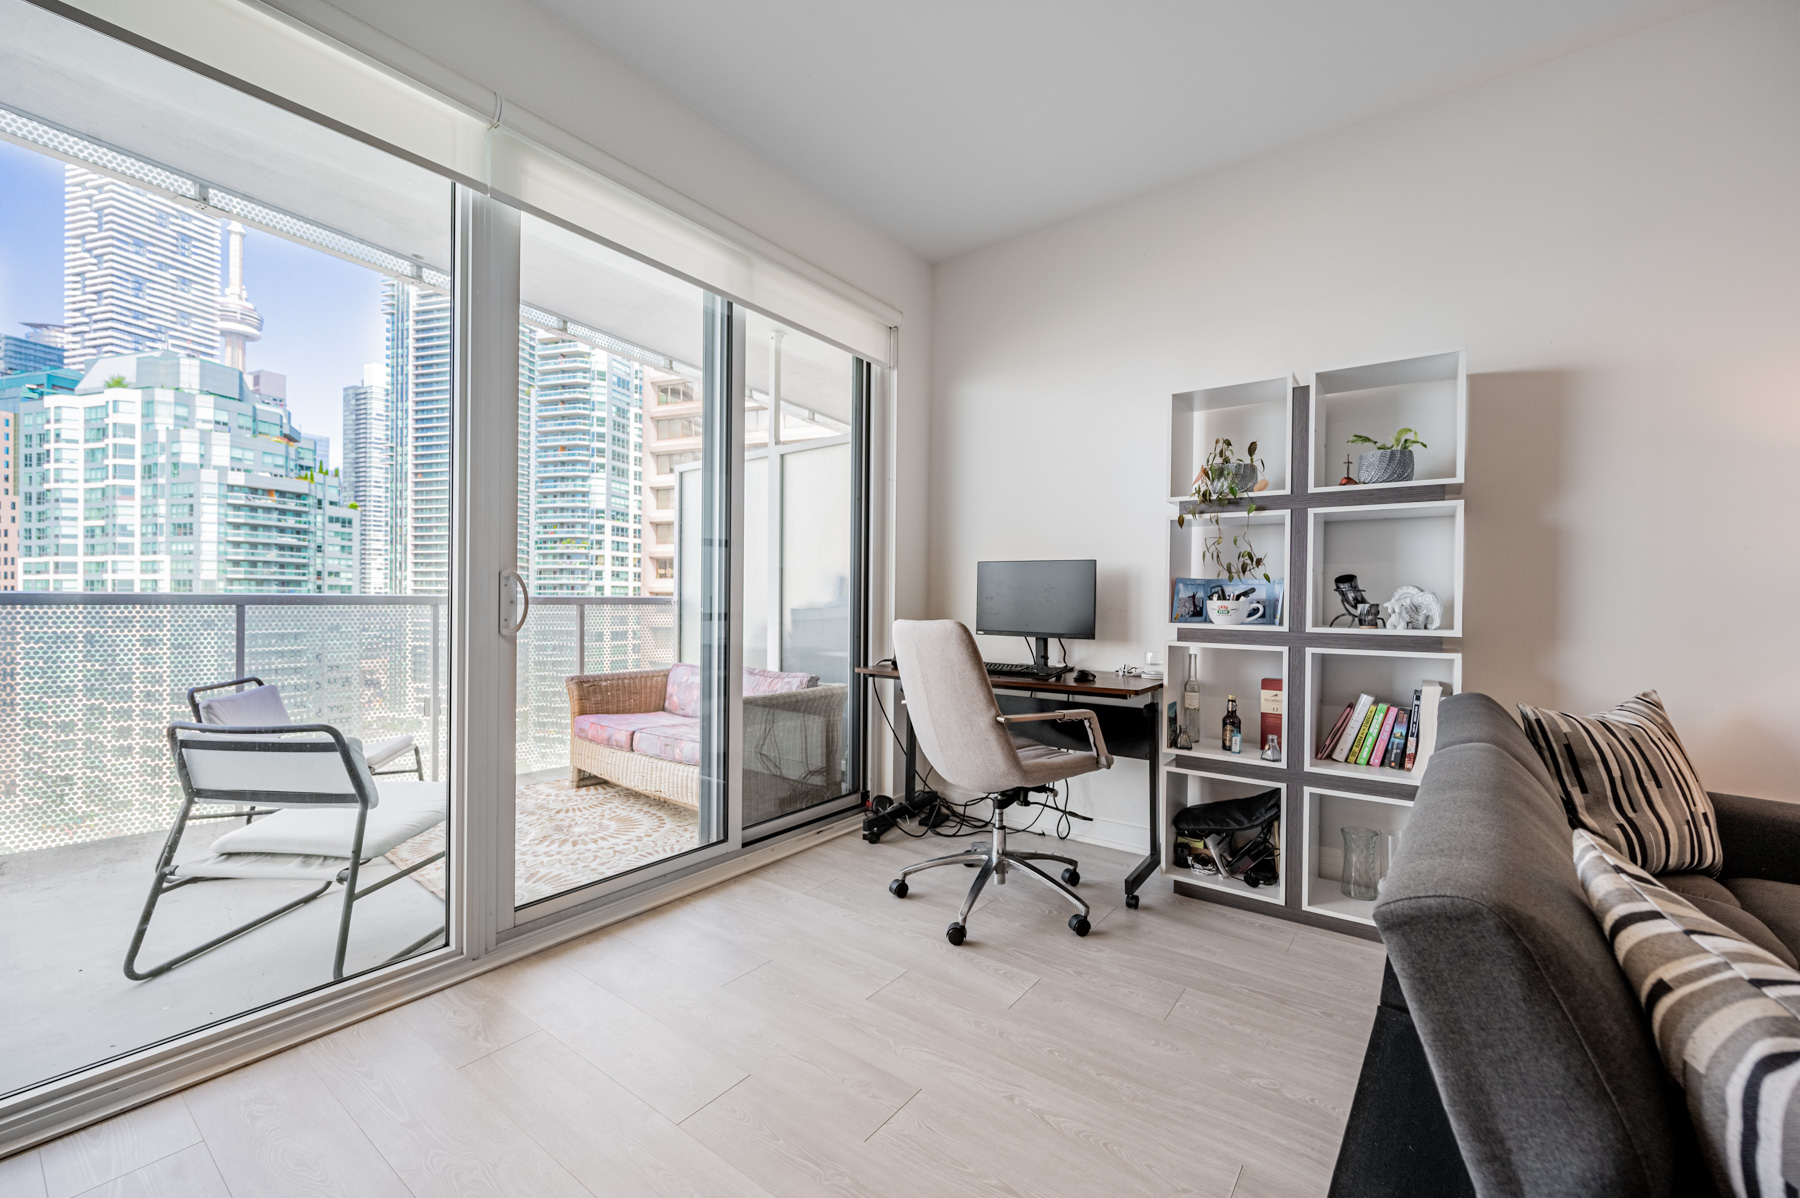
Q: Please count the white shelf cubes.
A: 8